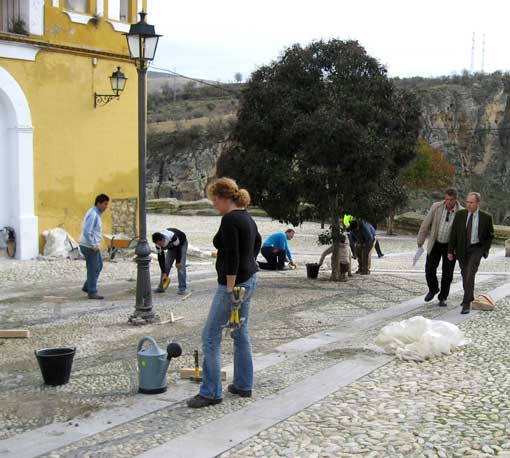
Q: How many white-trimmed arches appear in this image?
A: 1